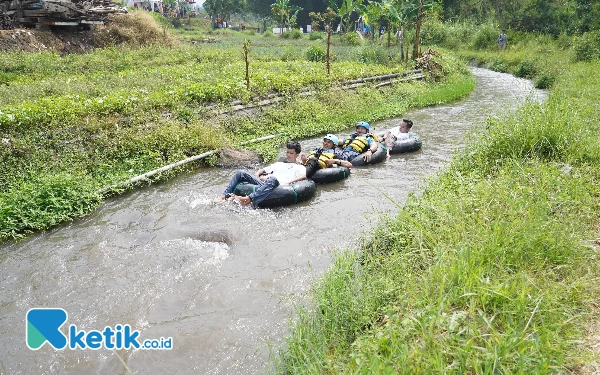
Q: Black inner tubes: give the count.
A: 4